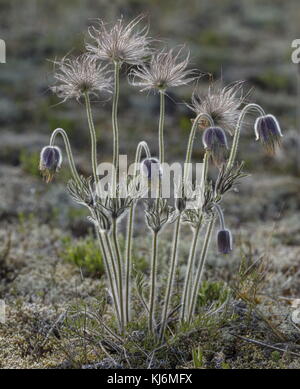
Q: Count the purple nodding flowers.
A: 5